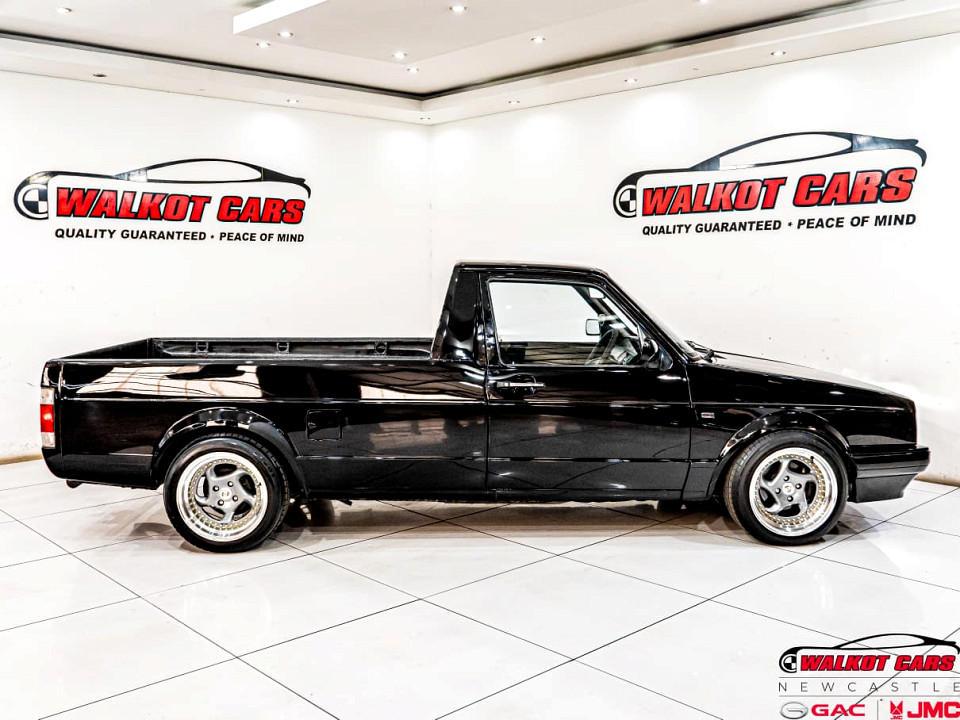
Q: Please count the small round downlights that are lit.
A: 13